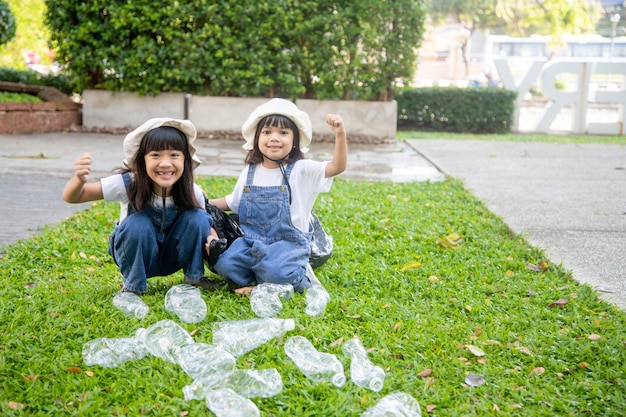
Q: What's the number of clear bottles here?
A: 13